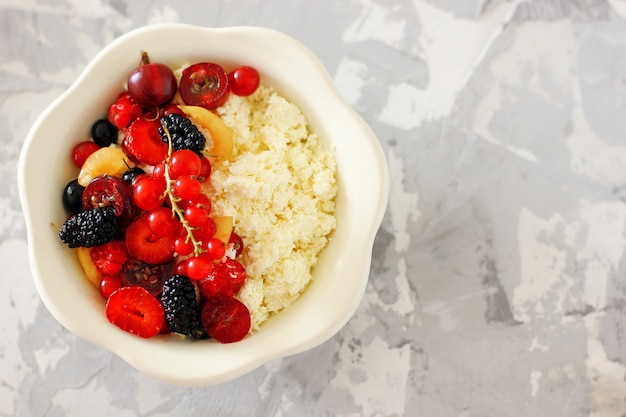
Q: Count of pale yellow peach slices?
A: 4